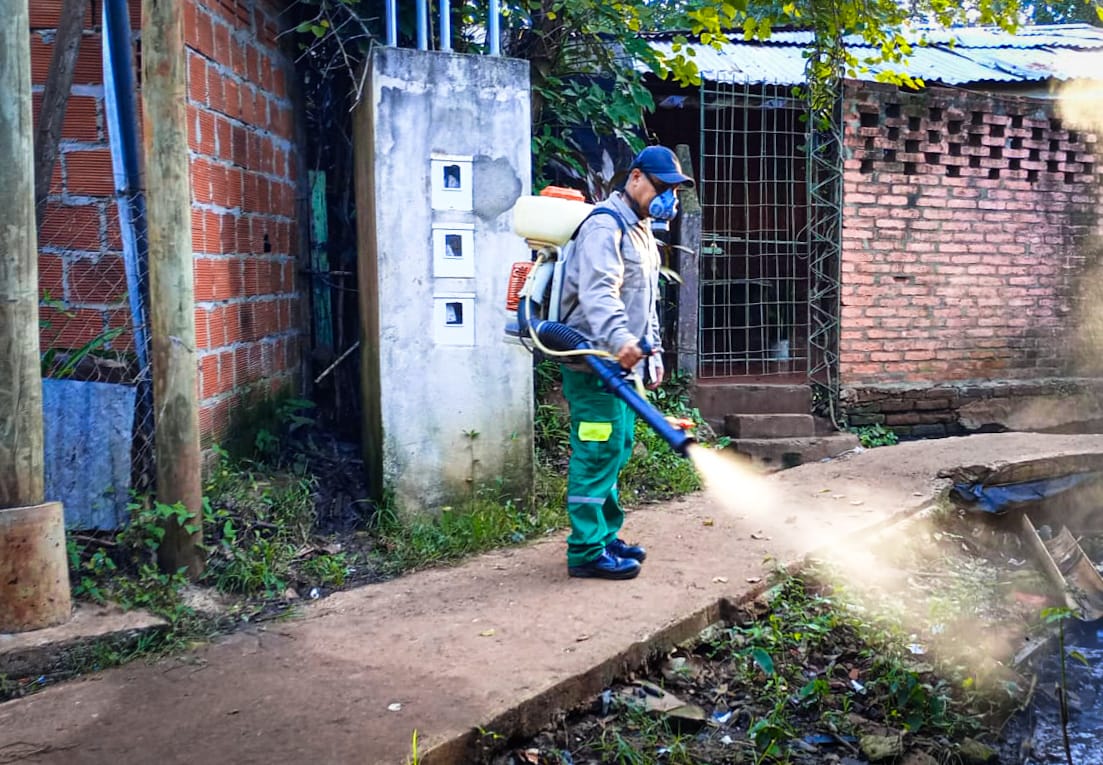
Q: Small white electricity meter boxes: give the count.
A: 3